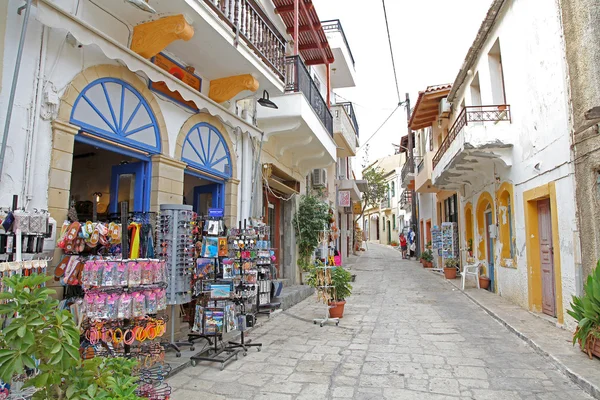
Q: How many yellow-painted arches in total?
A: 3